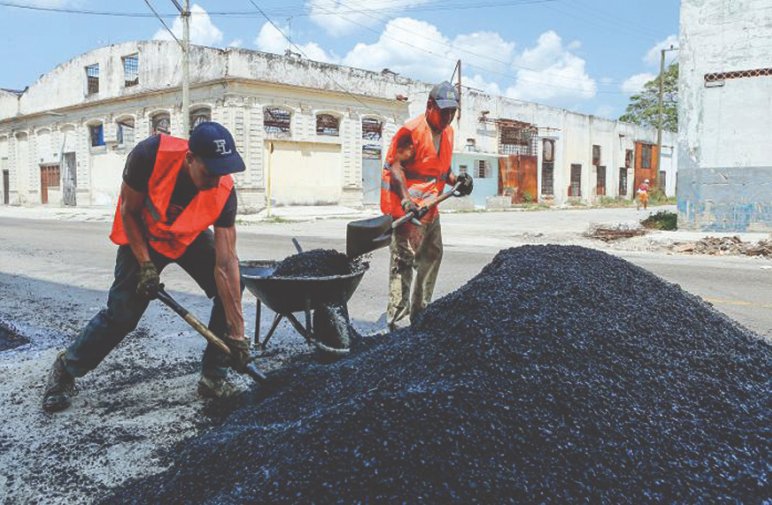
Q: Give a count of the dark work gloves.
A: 4